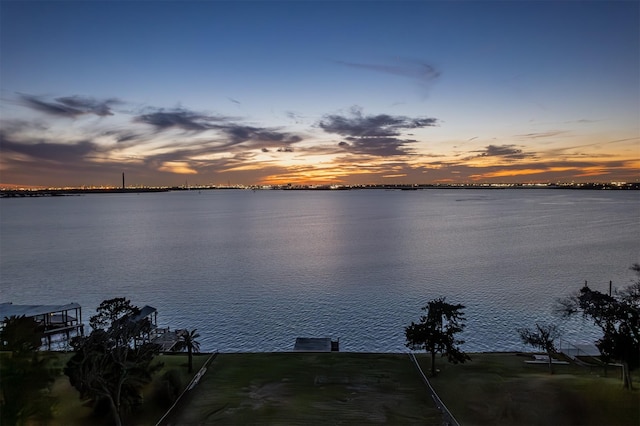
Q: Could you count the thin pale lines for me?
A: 2